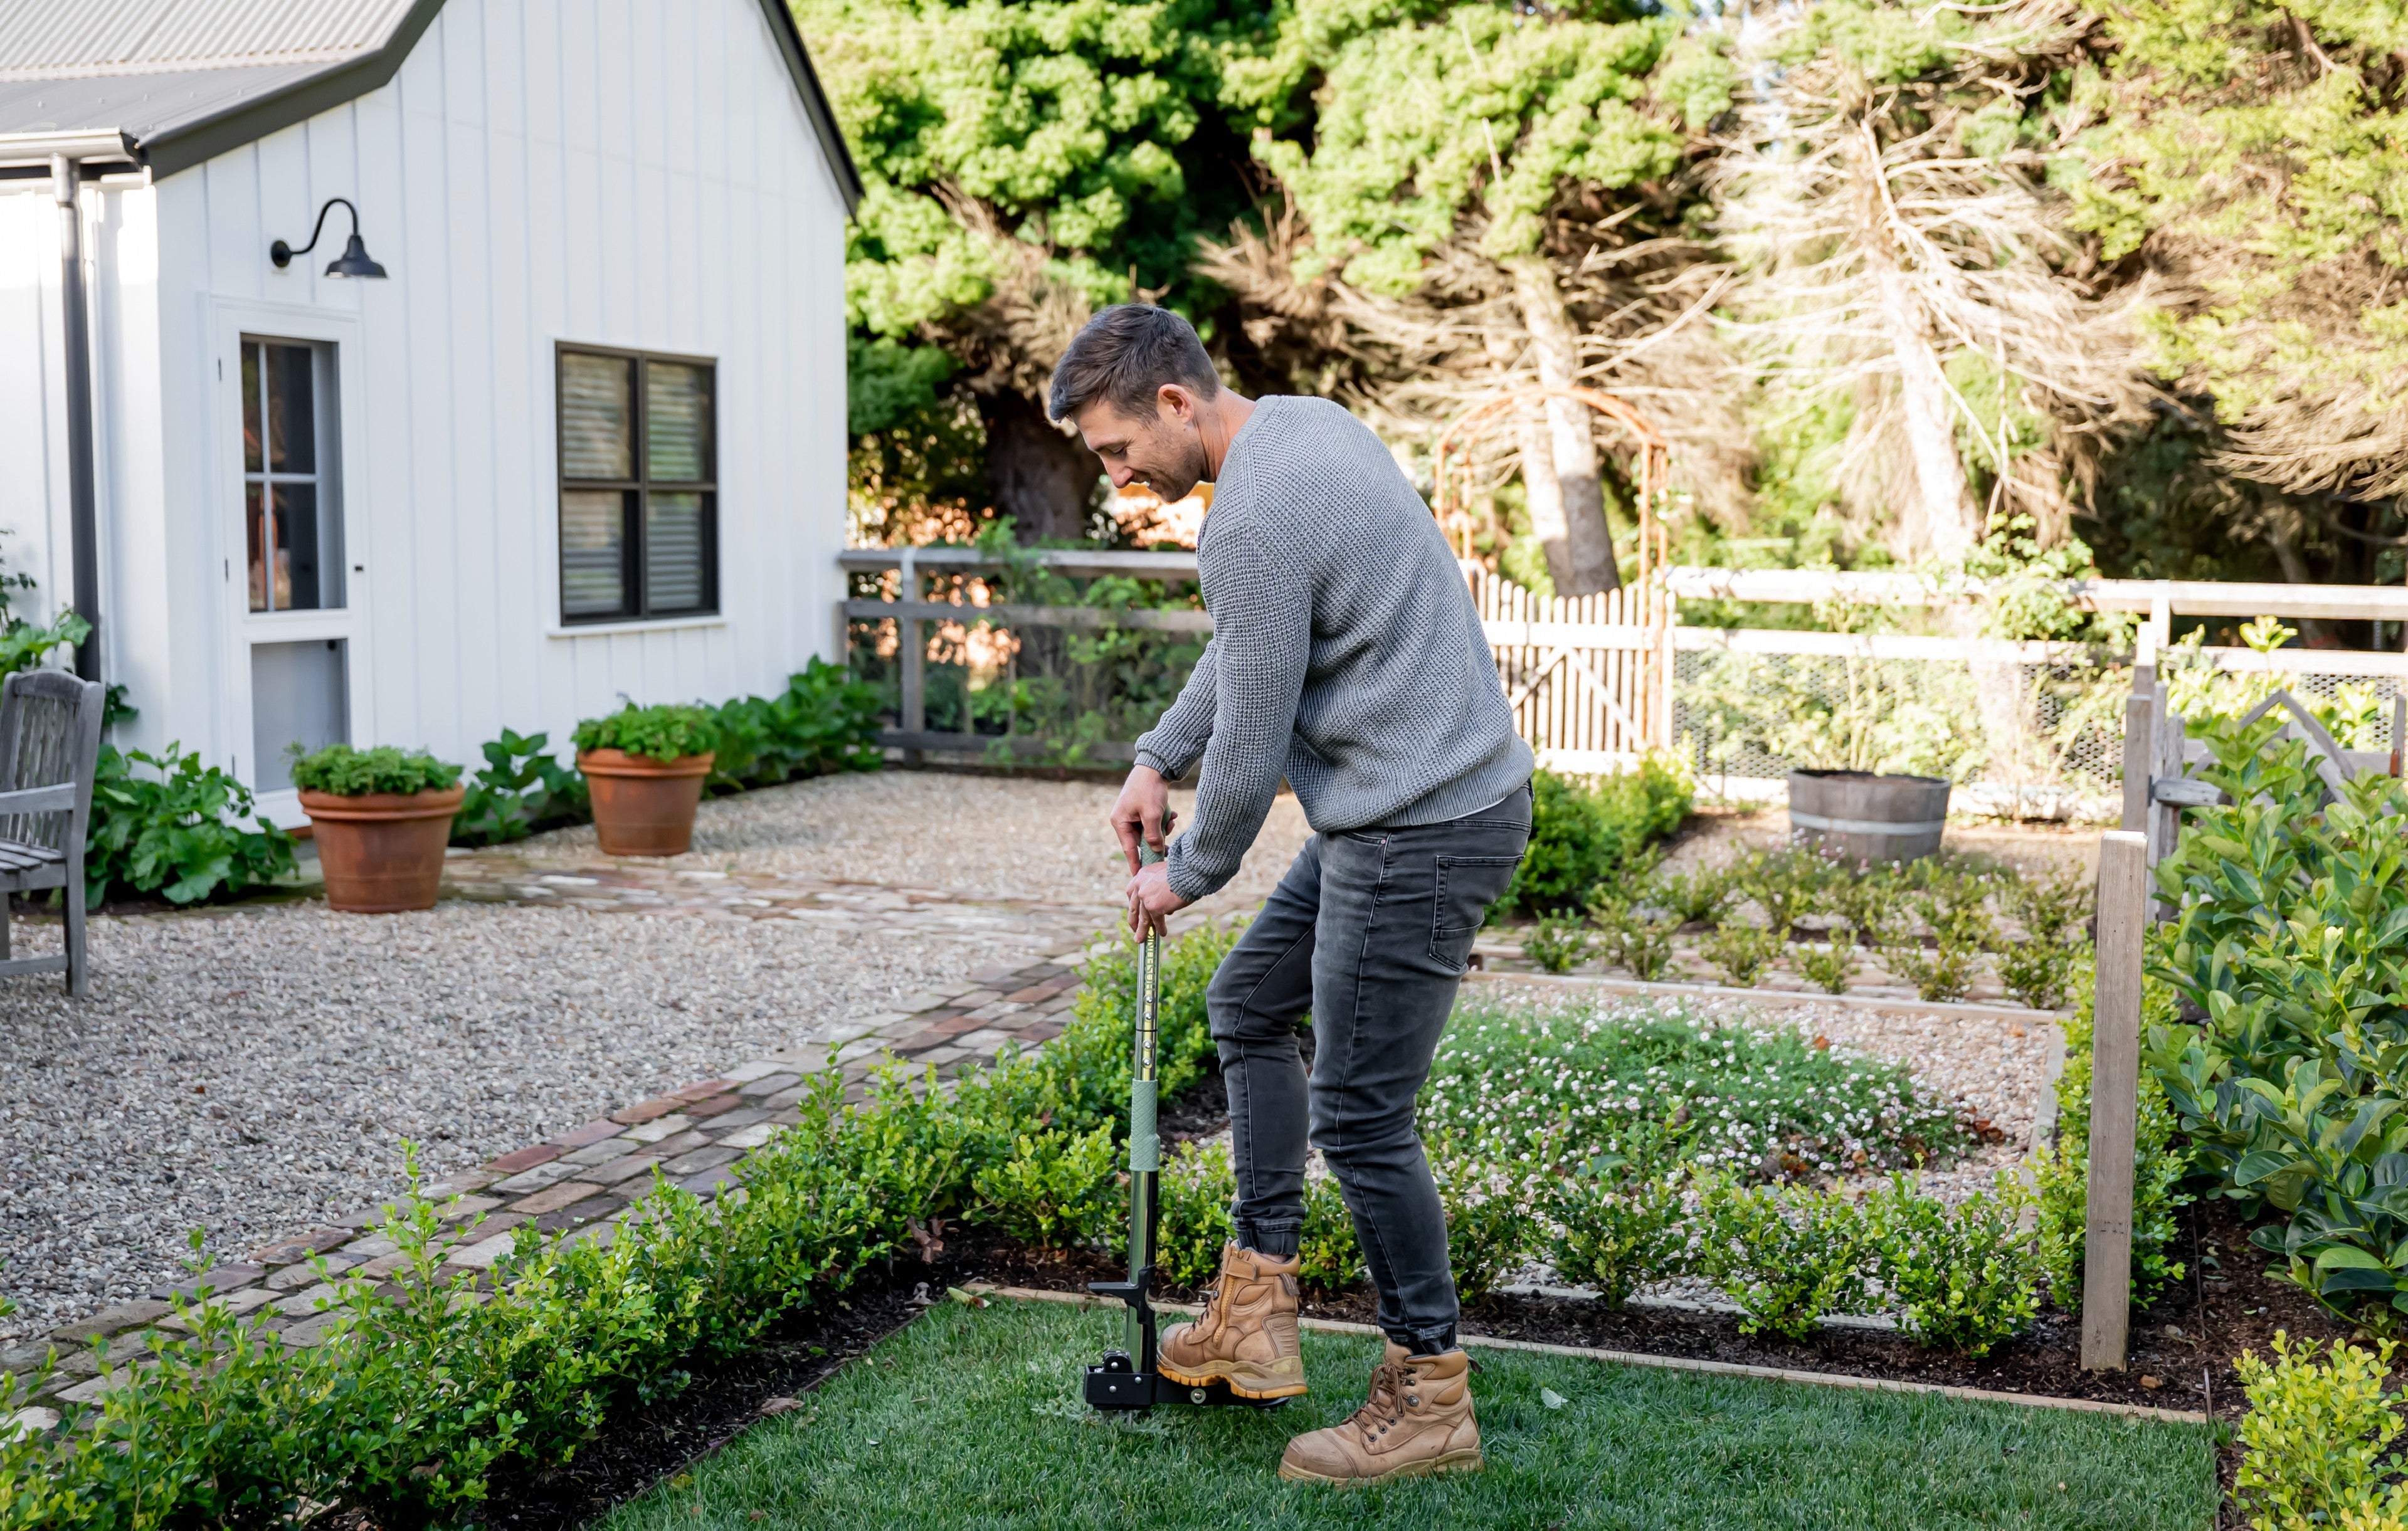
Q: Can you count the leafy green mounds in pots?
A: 2